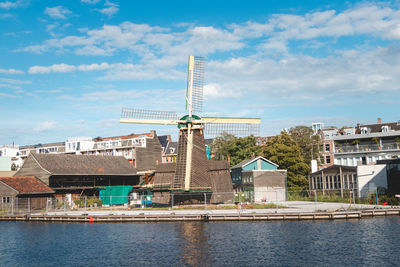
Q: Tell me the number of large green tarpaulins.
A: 1